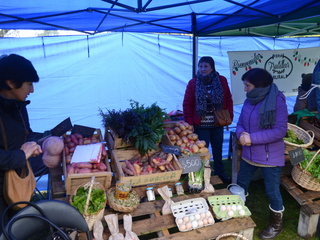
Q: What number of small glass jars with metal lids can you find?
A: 3